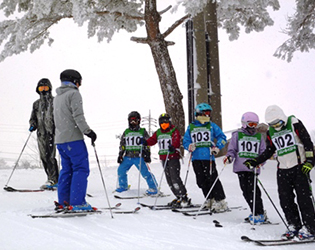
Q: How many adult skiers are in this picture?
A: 2